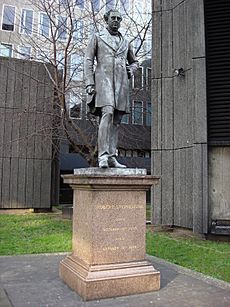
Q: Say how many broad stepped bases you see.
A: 1